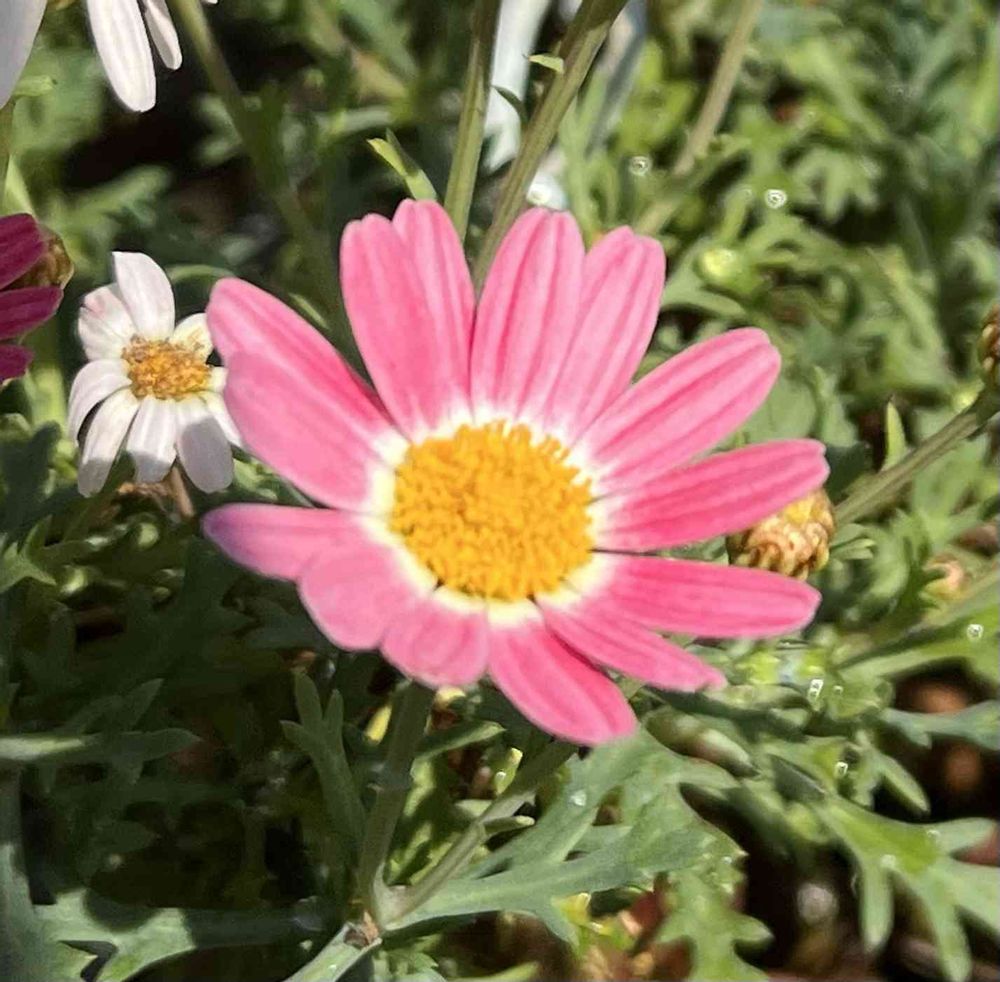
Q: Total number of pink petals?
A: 14